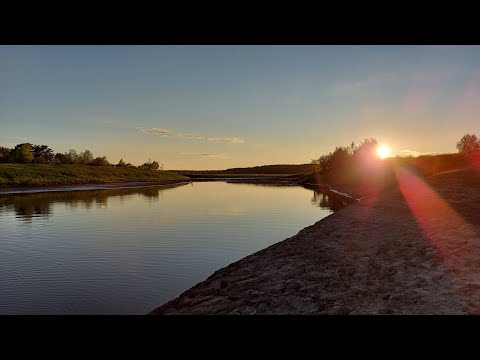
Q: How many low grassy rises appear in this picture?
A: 1